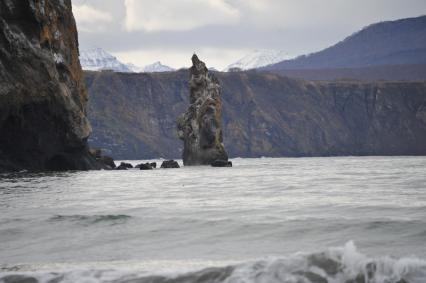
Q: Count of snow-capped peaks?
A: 3